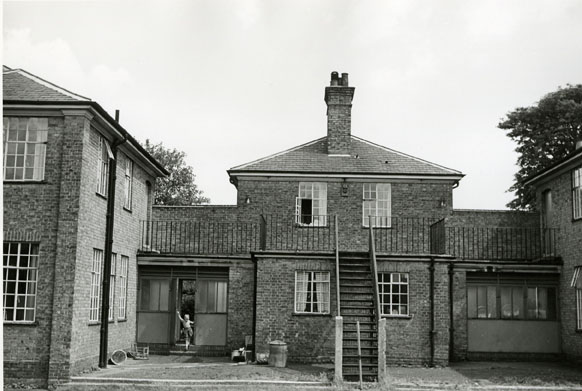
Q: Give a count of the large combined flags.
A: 0